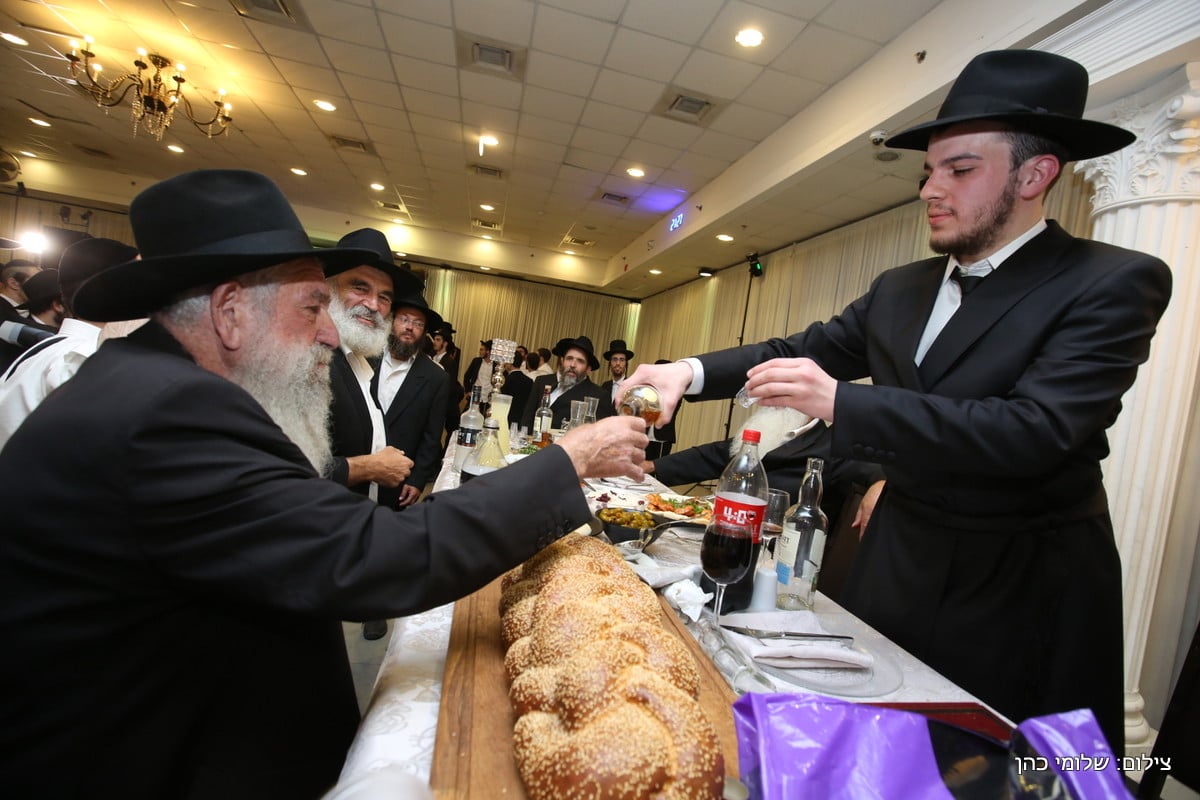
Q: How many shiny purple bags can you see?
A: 1